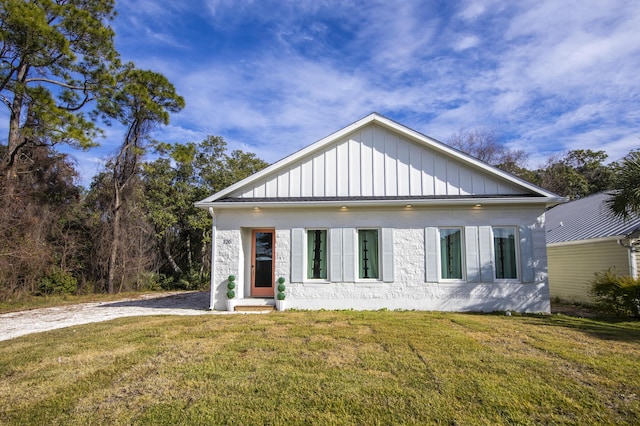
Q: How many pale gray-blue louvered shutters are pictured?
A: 8